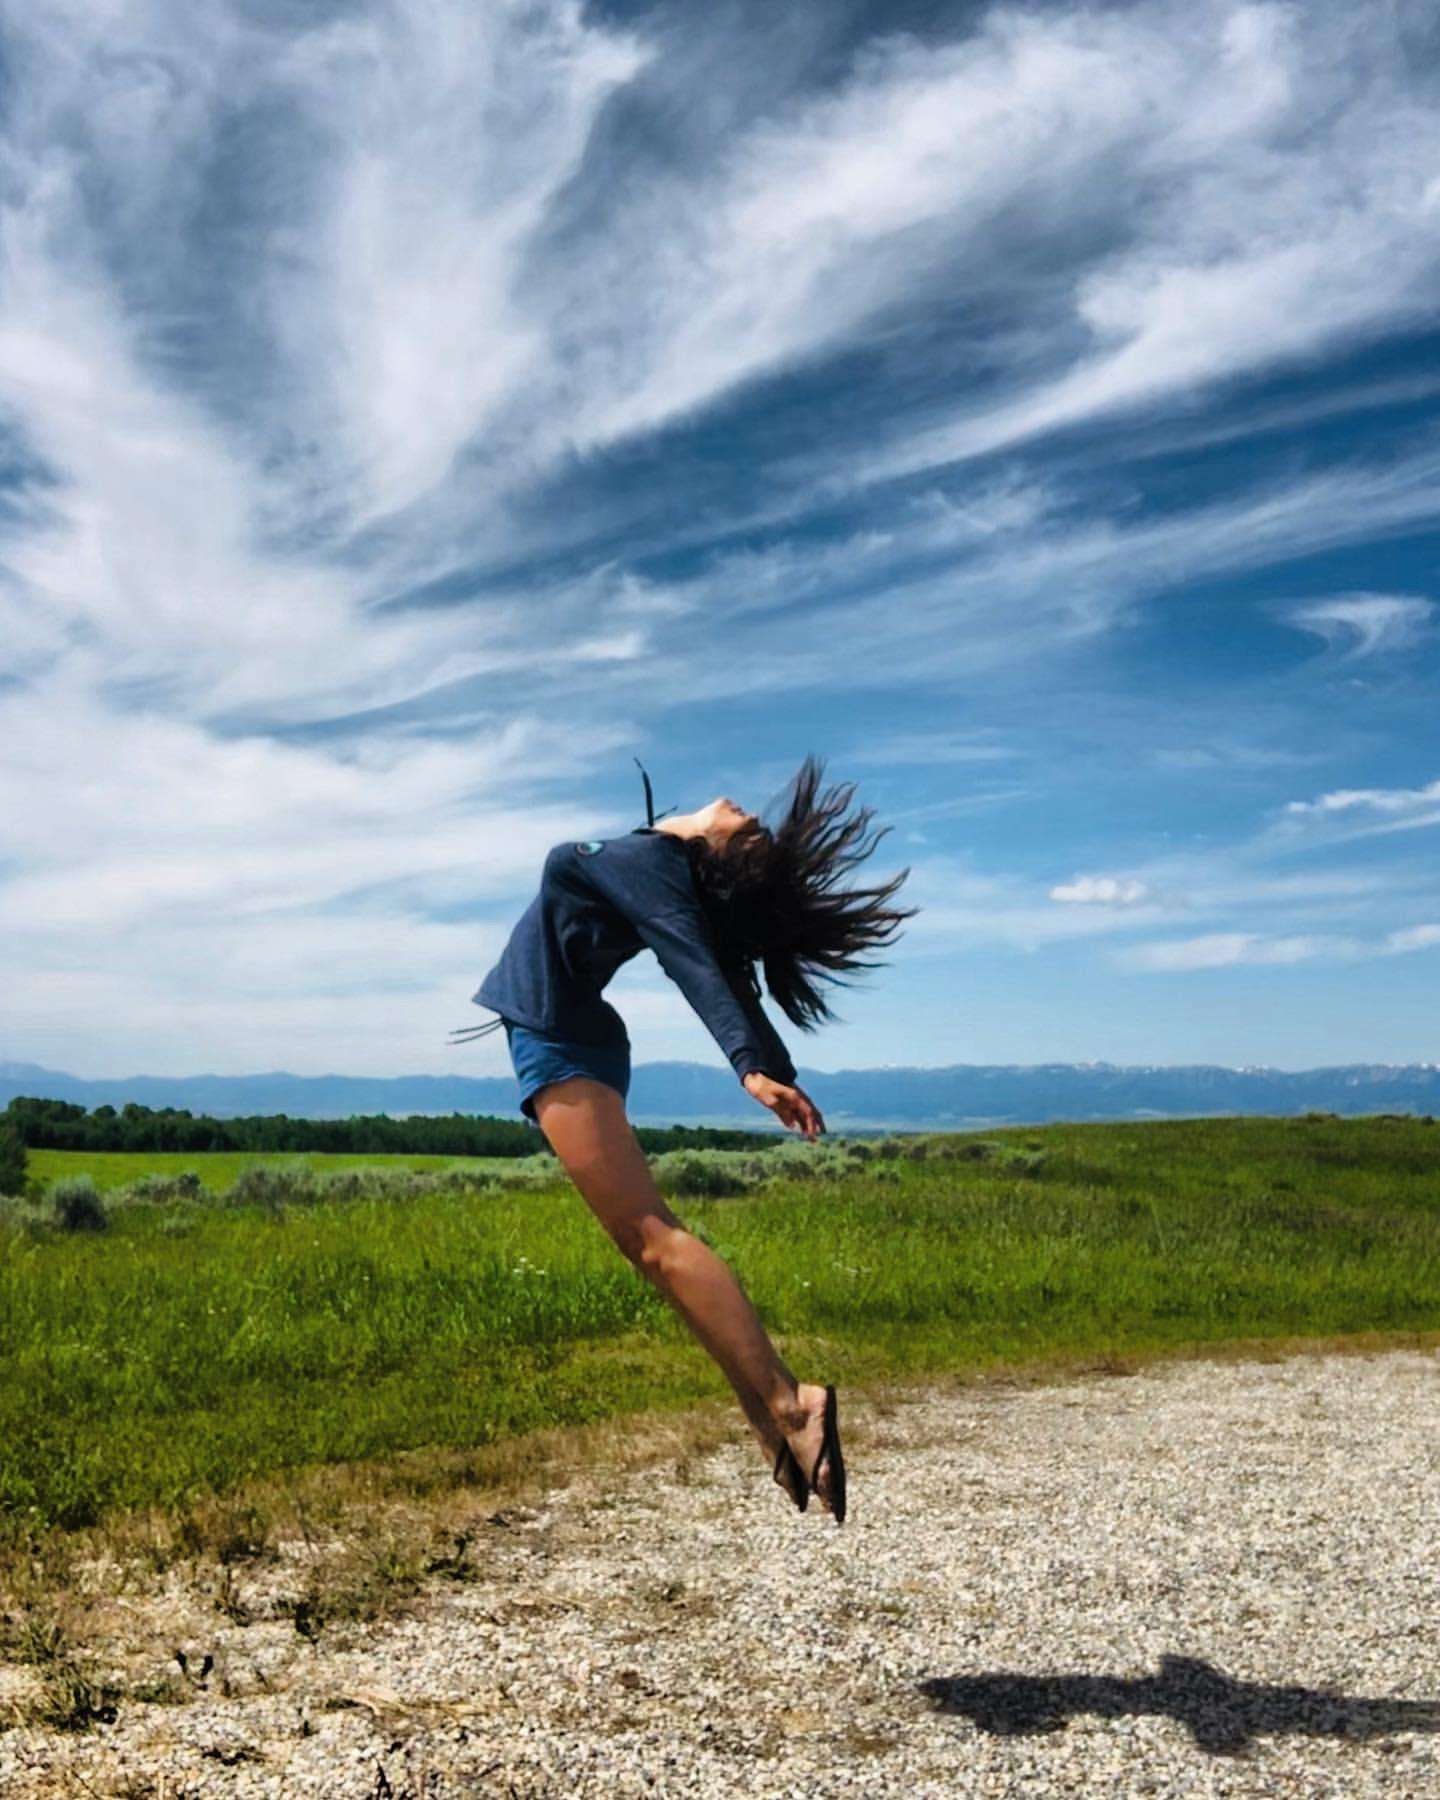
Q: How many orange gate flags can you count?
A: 0